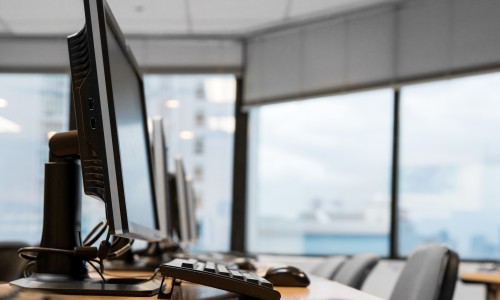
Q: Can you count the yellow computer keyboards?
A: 0